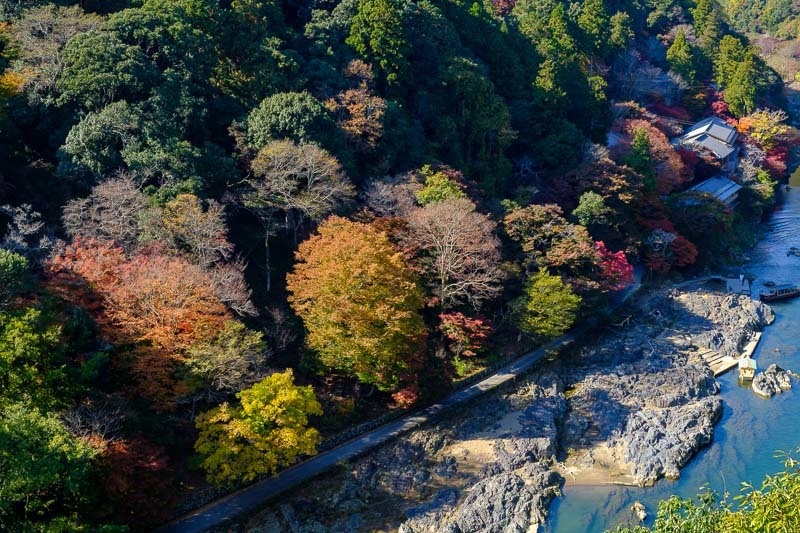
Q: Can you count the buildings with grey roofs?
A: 2